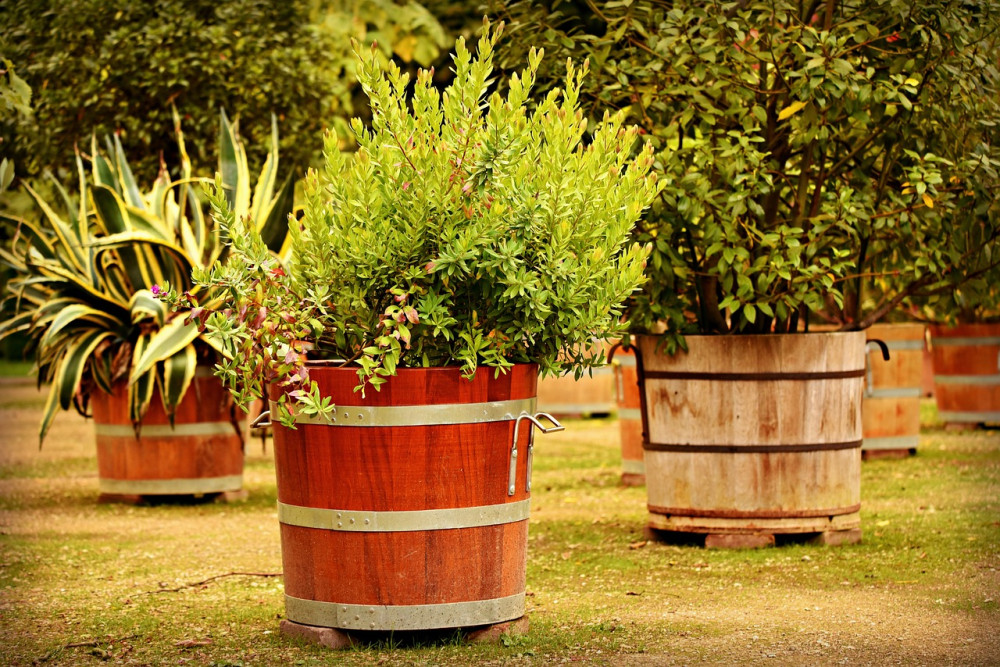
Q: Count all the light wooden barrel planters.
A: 1